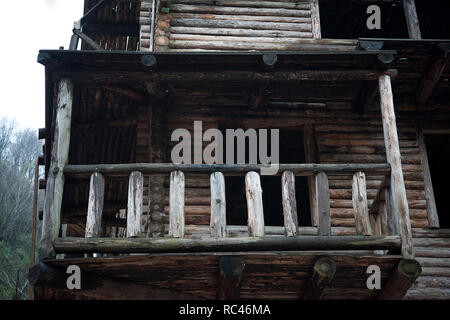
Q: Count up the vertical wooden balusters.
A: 8